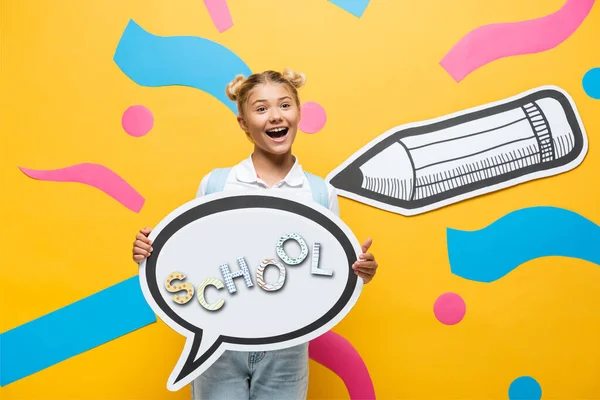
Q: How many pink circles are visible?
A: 3